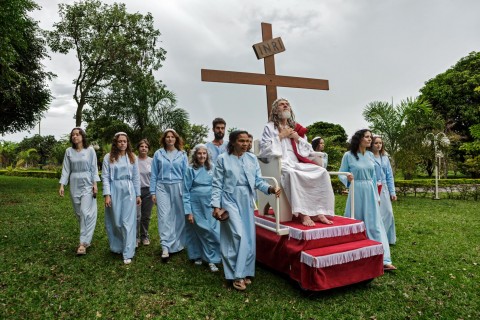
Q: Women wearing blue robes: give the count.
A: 8